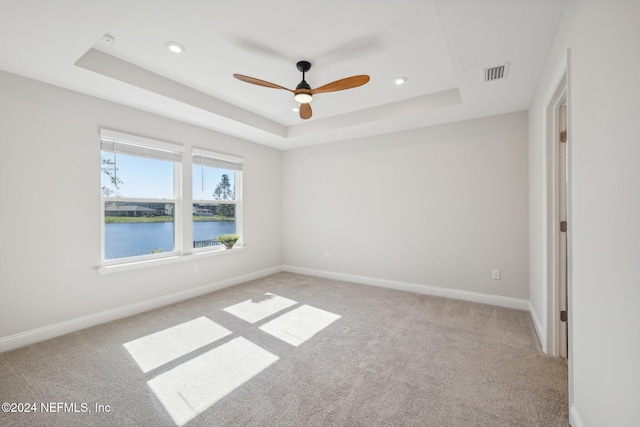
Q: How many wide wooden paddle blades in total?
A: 3